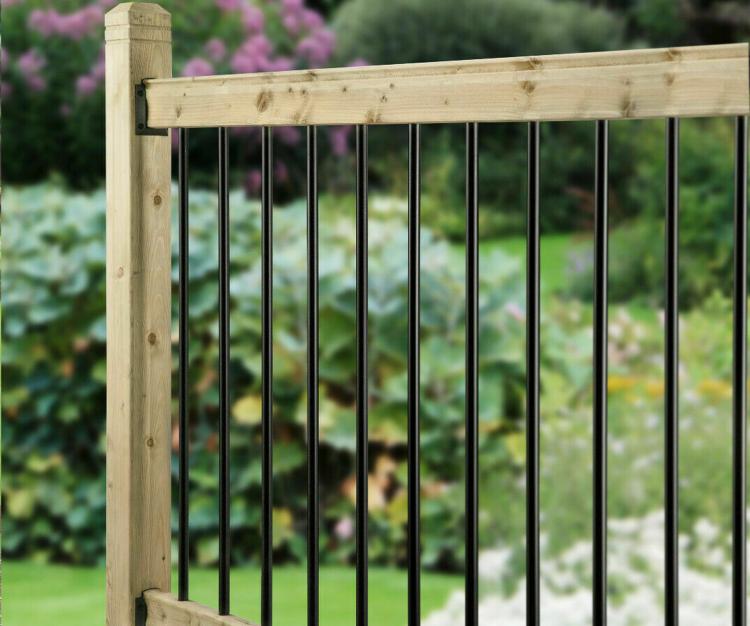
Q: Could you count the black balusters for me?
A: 11